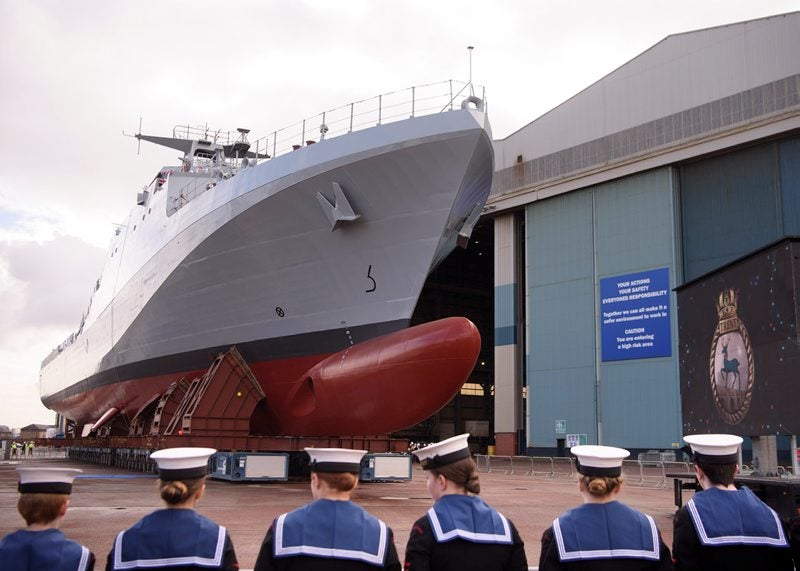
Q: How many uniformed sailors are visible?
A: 6